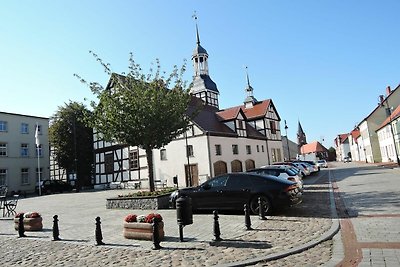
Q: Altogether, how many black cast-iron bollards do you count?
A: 7